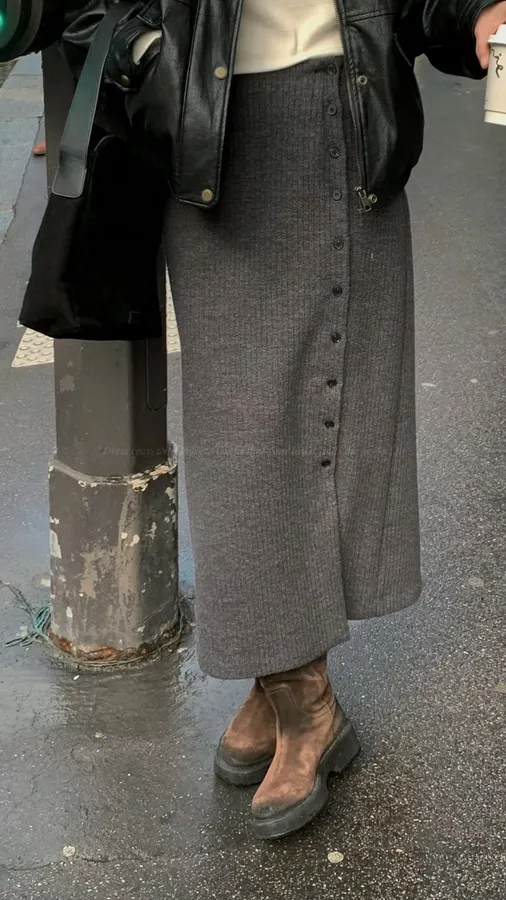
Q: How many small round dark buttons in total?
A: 10